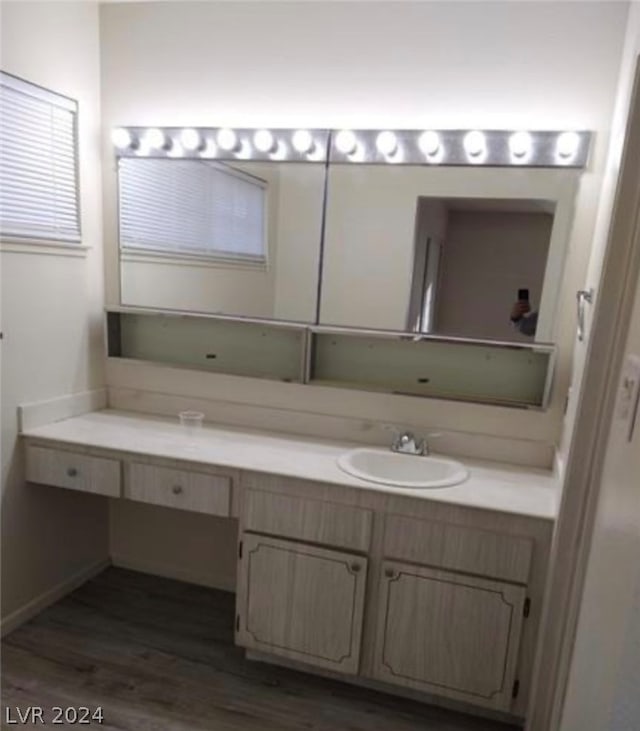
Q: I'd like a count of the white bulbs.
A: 12